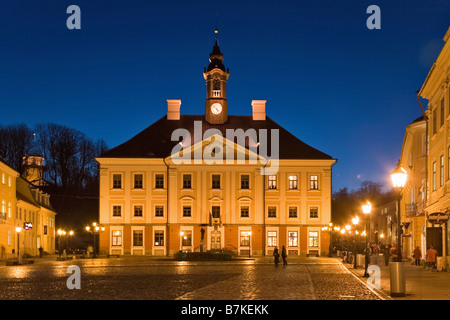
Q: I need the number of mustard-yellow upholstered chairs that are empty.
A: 0